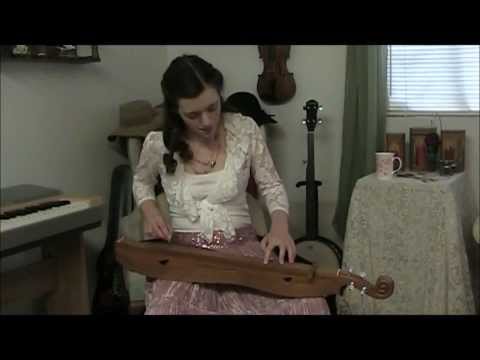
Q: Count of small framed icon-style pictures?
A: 3